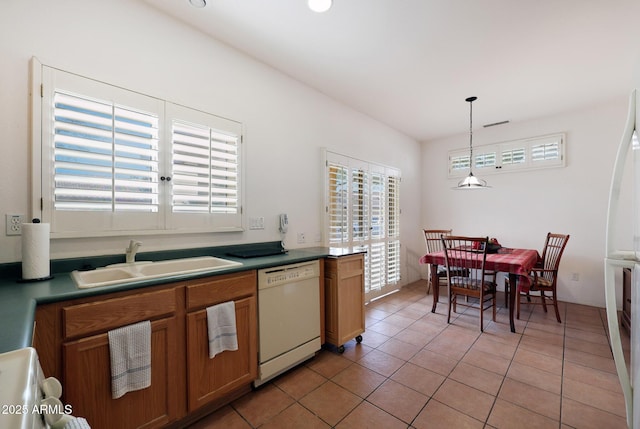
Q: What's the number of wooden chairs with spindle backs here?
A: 3